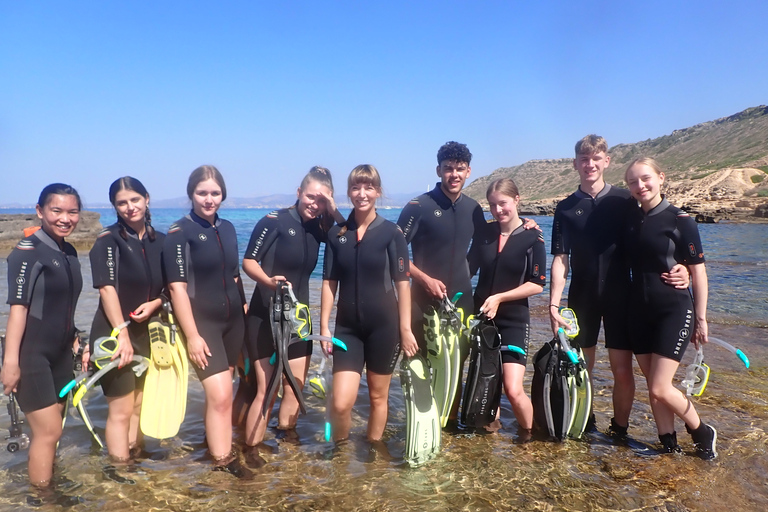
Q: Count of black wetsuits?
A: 9